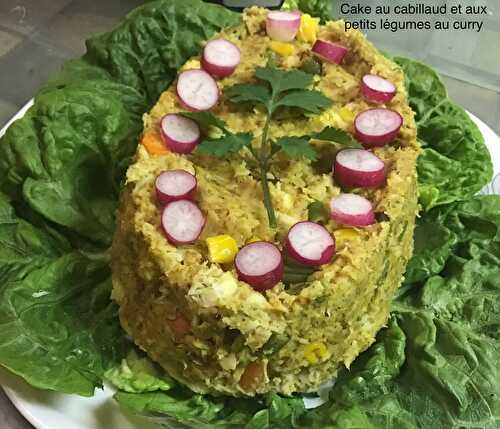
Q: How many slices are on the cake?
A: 13